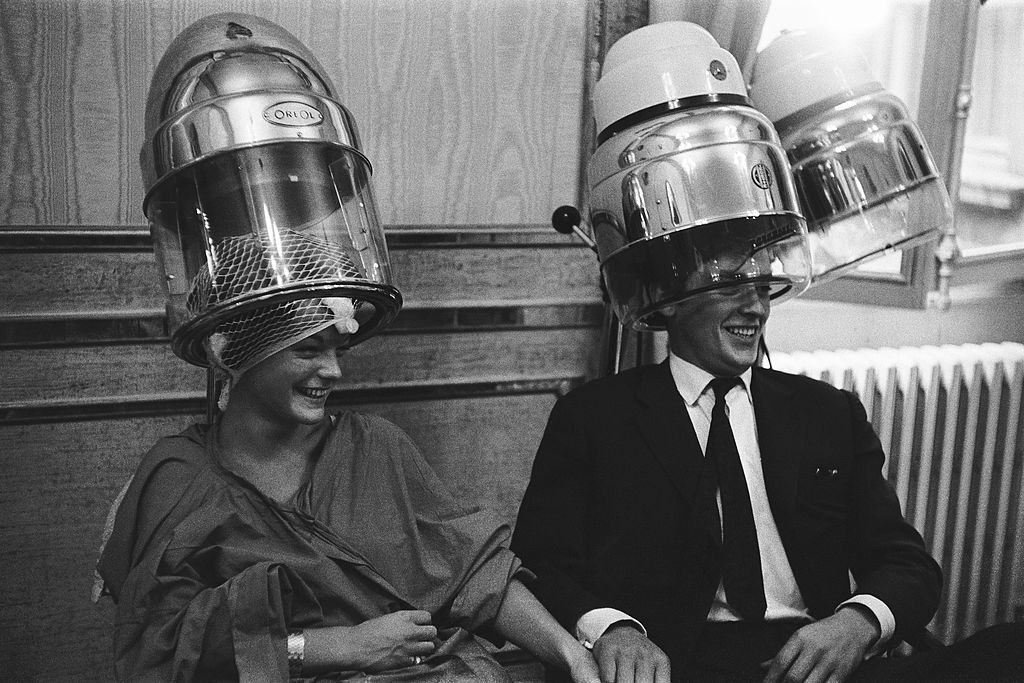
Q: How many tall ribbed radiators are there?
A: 1